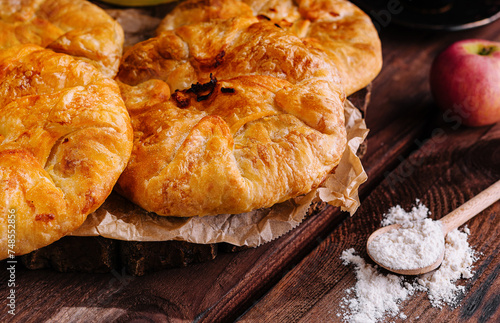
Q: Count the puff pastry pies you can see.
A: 4